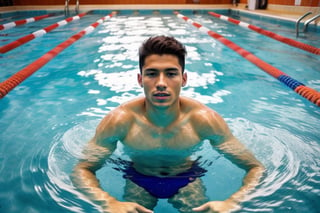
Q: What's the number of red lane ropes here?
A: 5